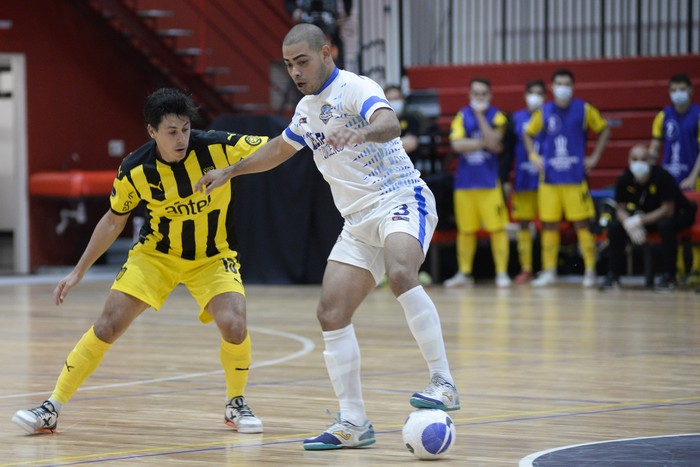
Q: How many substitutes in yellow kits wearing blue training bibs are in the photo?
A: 4